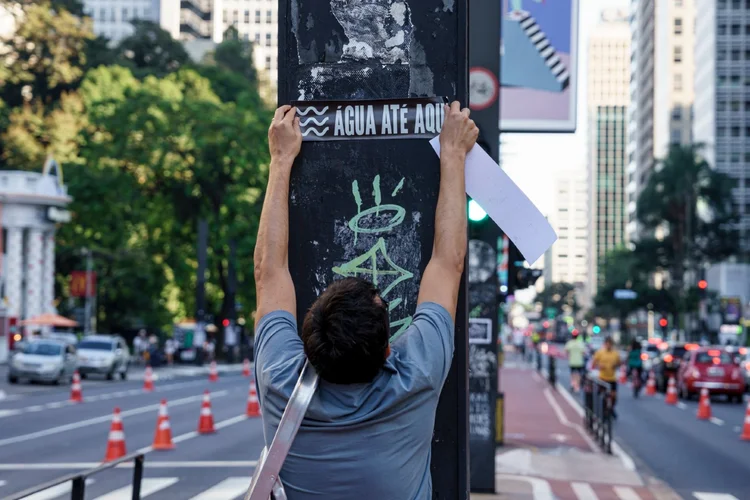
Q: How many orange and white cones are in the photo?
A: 13